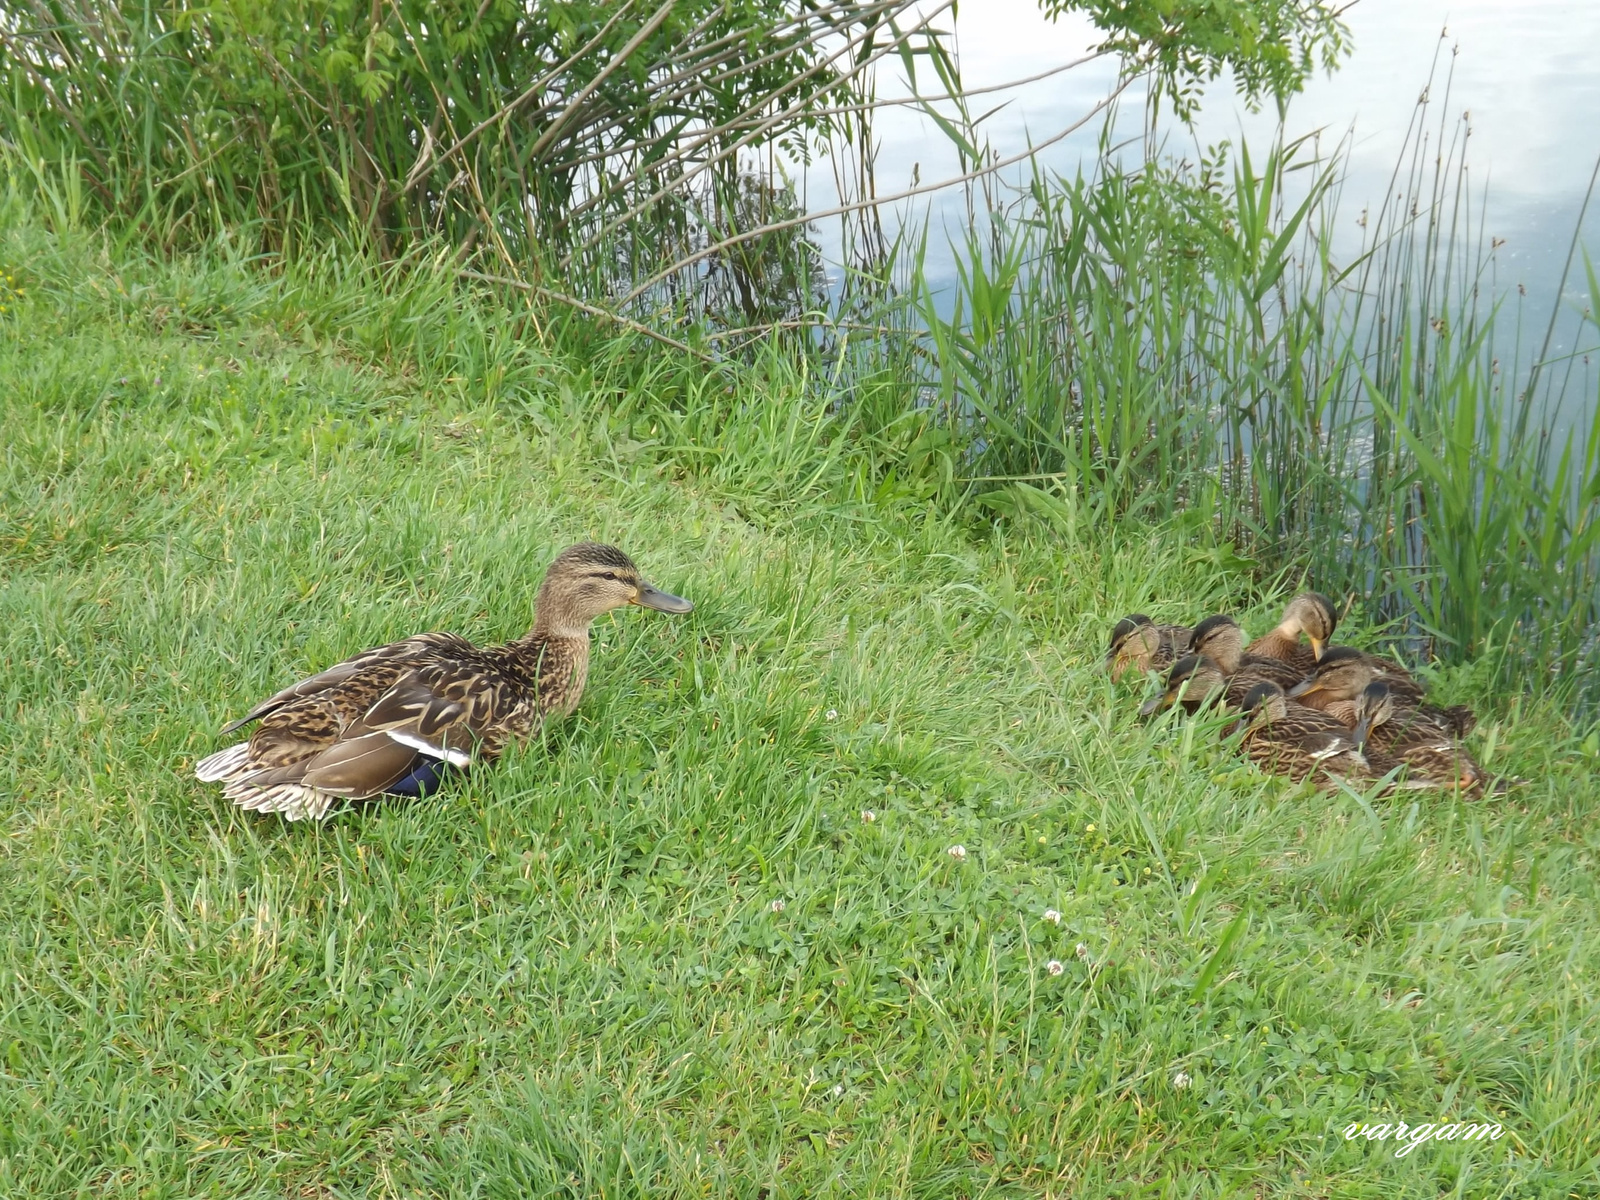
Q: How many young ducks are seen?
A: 7